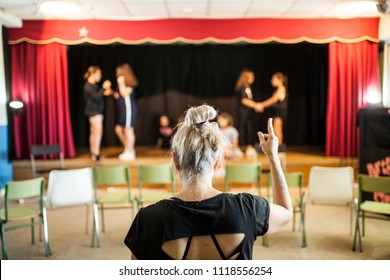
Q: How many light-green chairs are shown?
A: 6